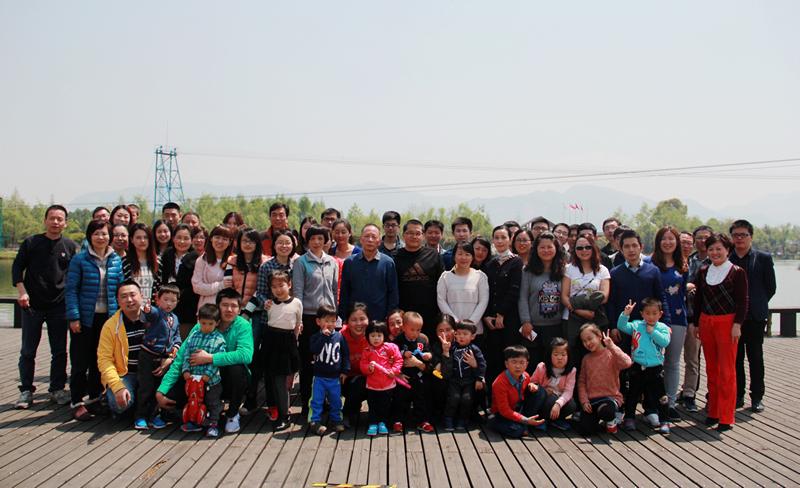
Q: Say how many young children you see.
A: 11